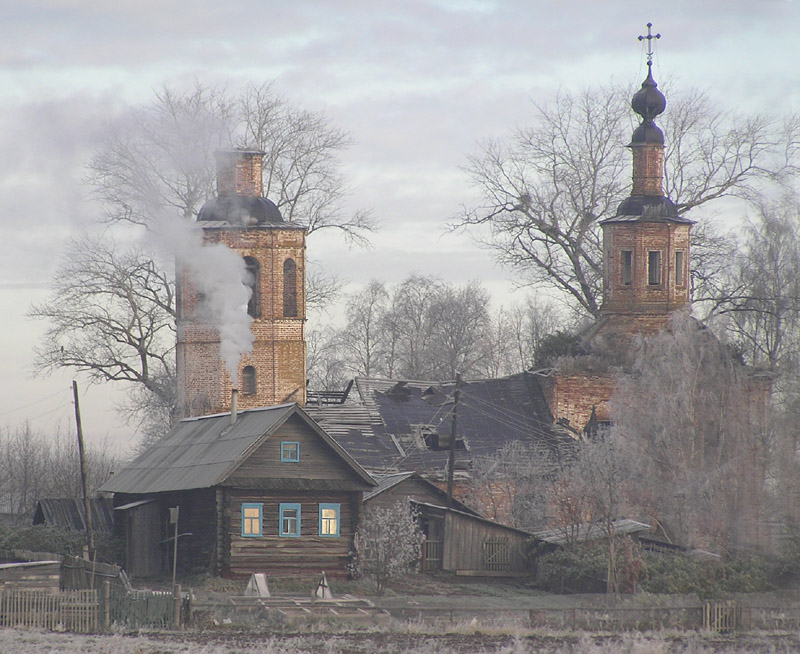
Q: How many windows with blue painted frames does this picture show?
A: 4